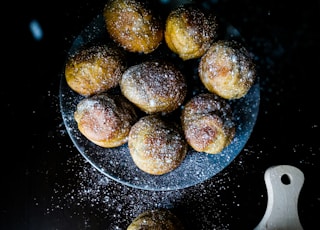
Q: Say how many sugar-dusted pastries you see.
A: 9